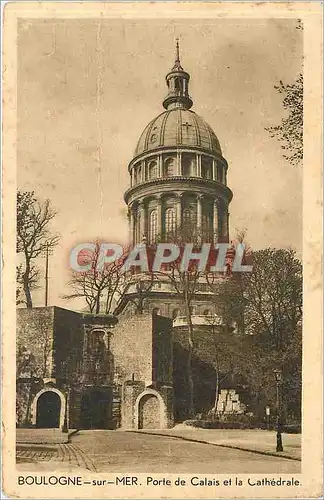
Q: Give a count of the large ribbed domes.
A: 1